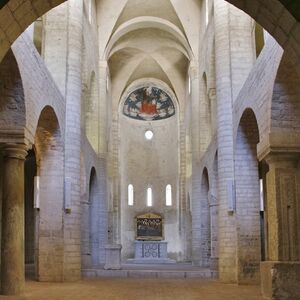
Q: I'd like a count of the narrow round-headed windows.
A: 3